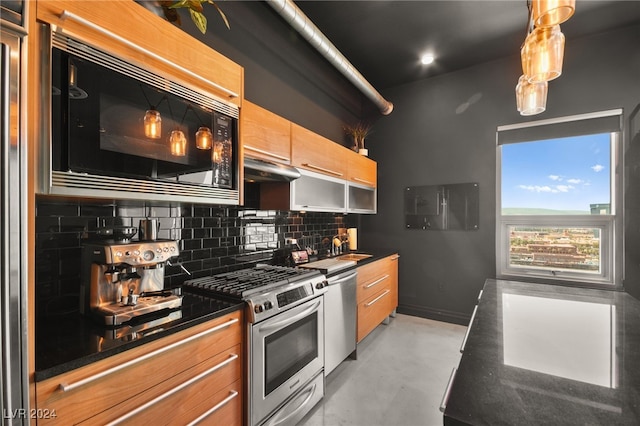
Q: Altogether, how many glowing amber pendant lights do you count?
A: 3